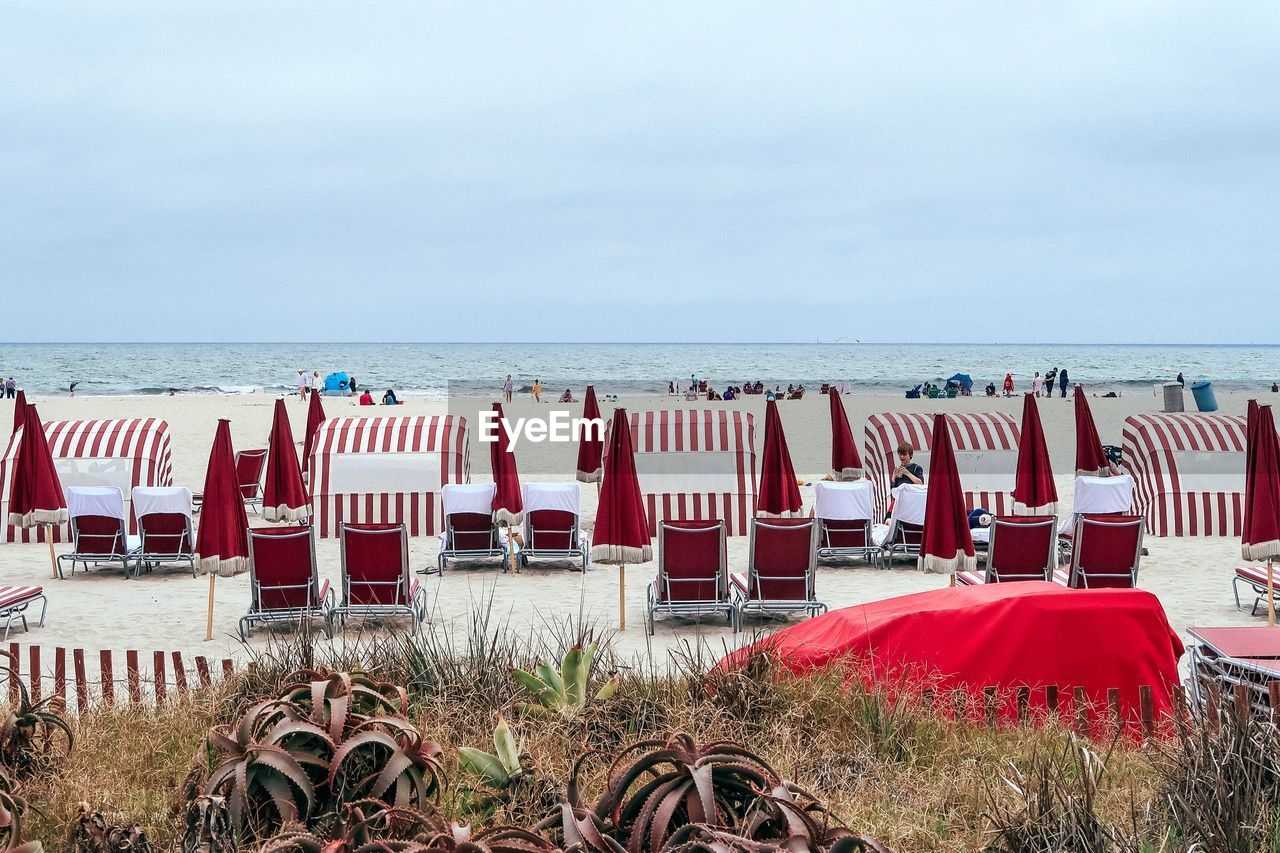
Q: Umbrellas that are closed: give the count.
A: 15